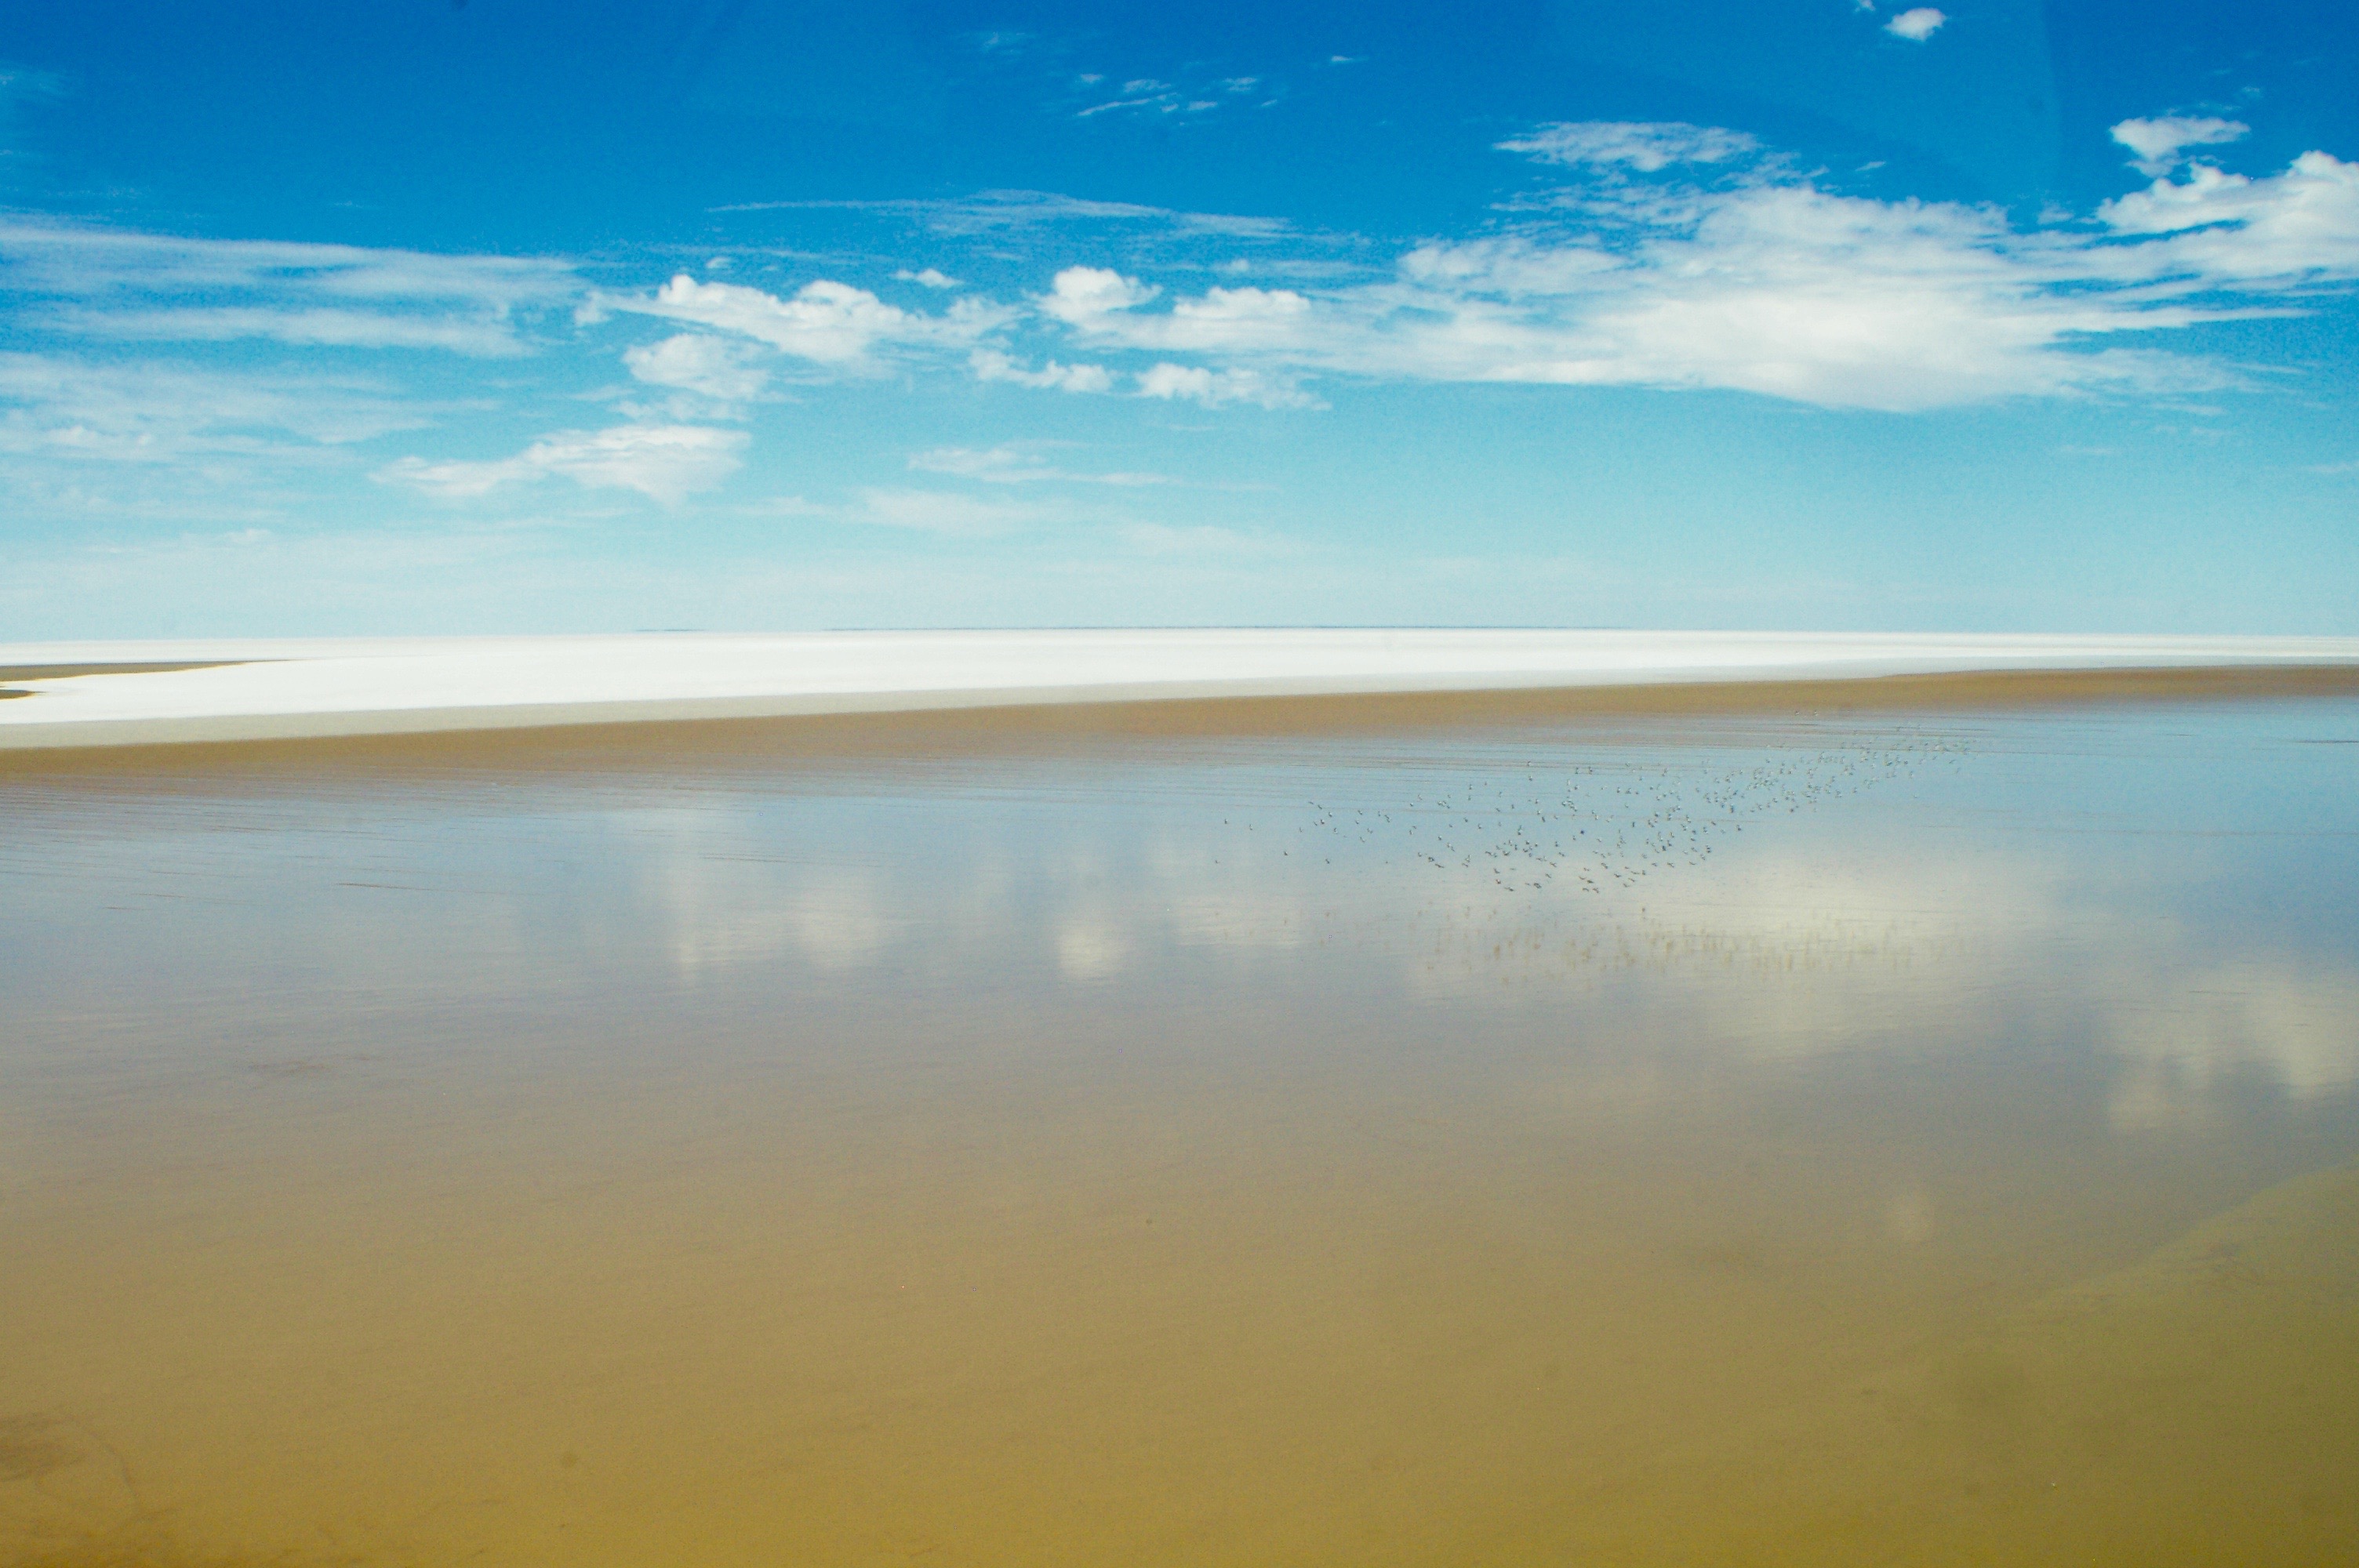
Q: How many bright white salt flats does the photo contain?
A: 1